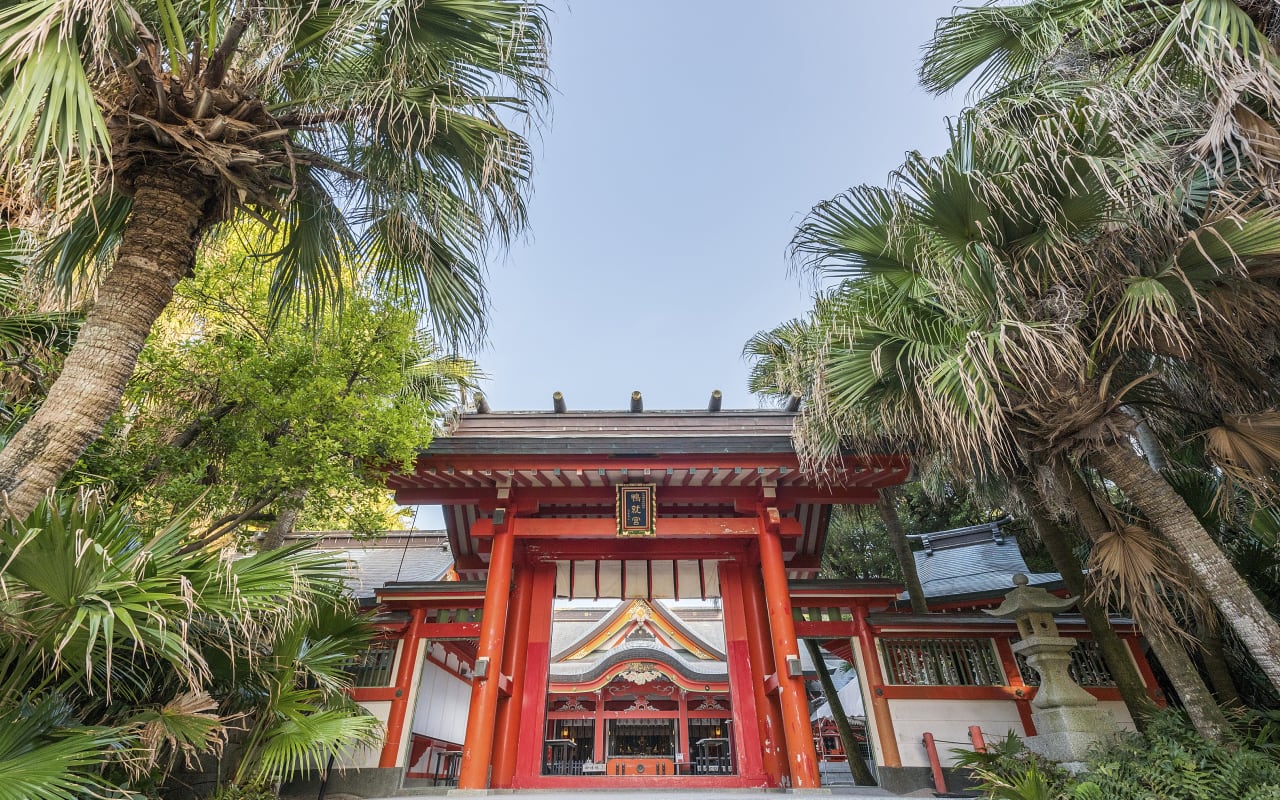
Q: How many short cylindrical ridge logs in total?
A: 5